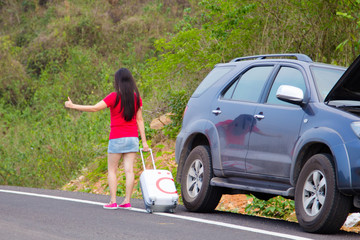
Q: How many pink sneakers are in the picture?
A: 2